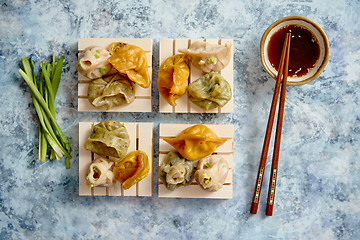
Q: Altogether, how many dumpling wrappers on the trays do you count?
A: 12